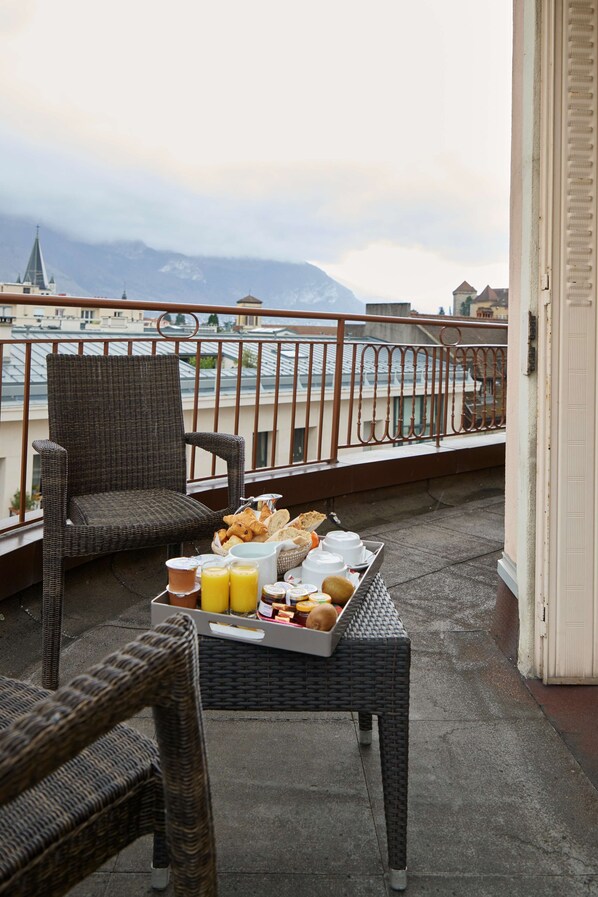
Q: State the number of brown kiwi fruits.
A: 2